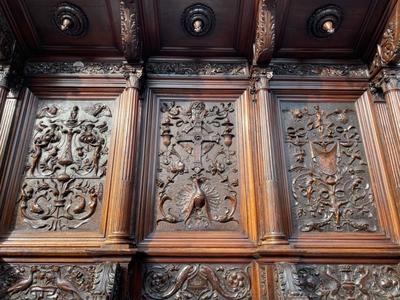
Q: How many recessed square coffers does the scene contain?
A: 3